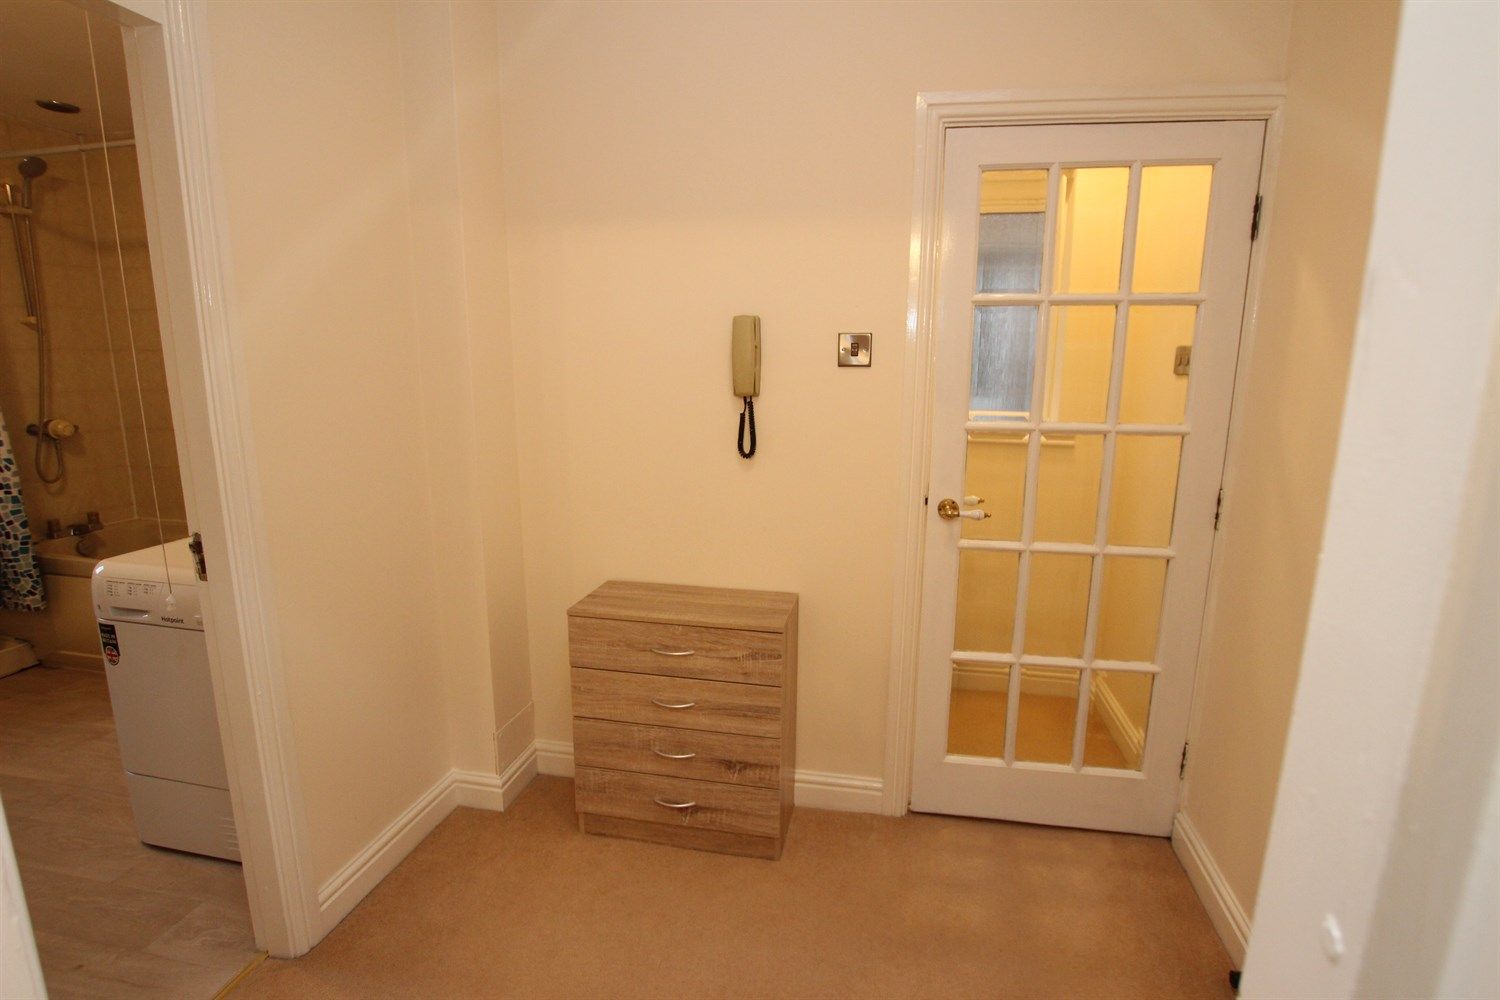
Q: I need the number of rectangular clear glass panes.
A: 15